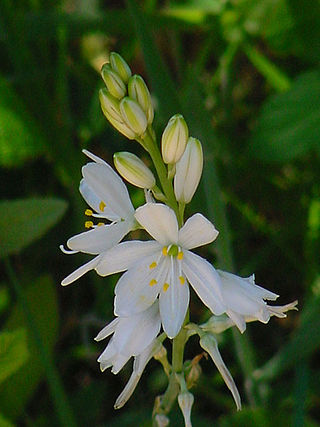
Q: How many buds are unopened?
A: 8